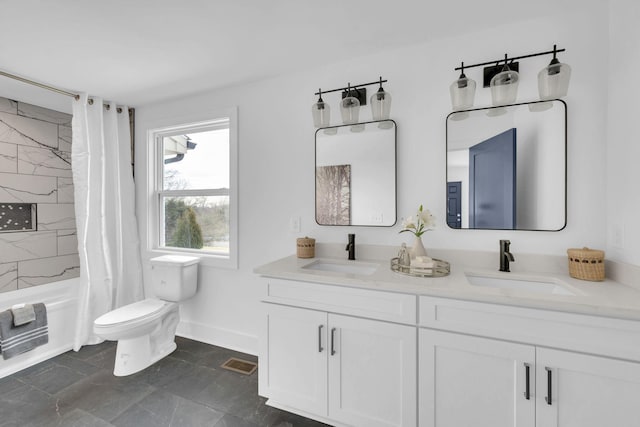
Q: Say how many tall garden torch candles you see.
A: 0